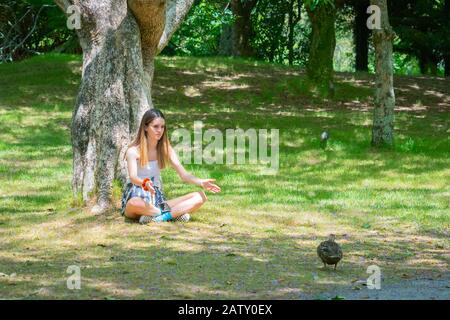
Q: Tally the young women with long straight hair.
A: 1